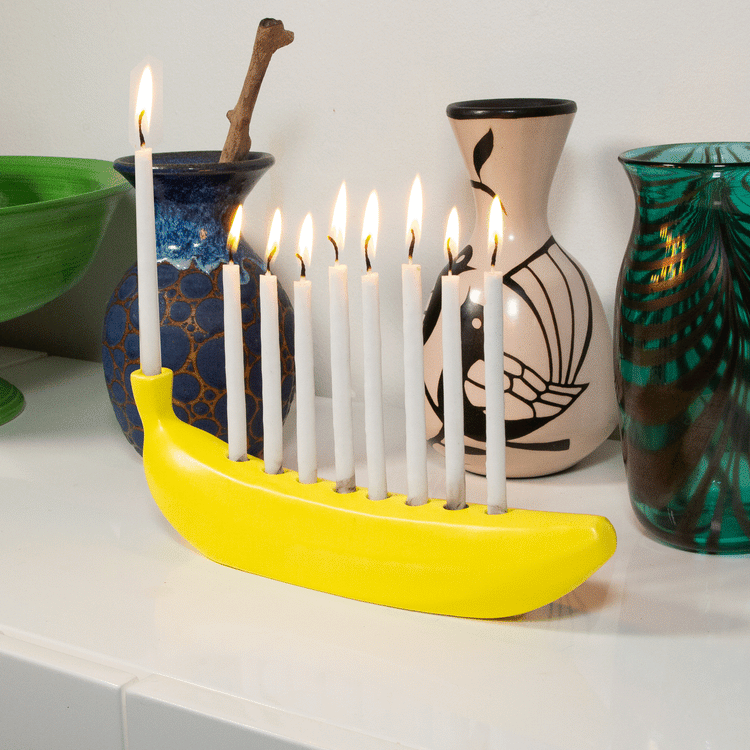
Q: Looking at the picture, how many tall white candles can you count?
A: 9